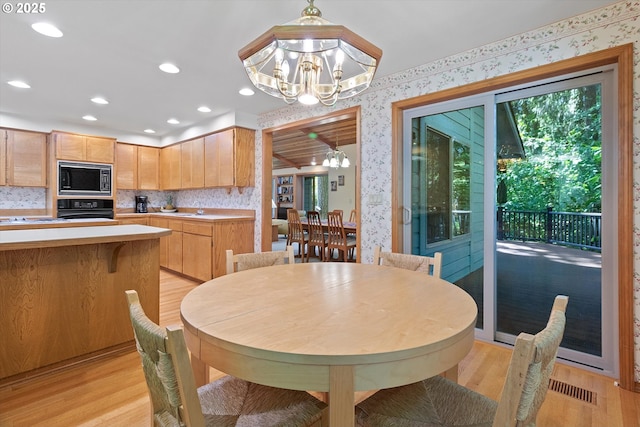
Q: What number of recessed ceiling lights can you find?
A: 9